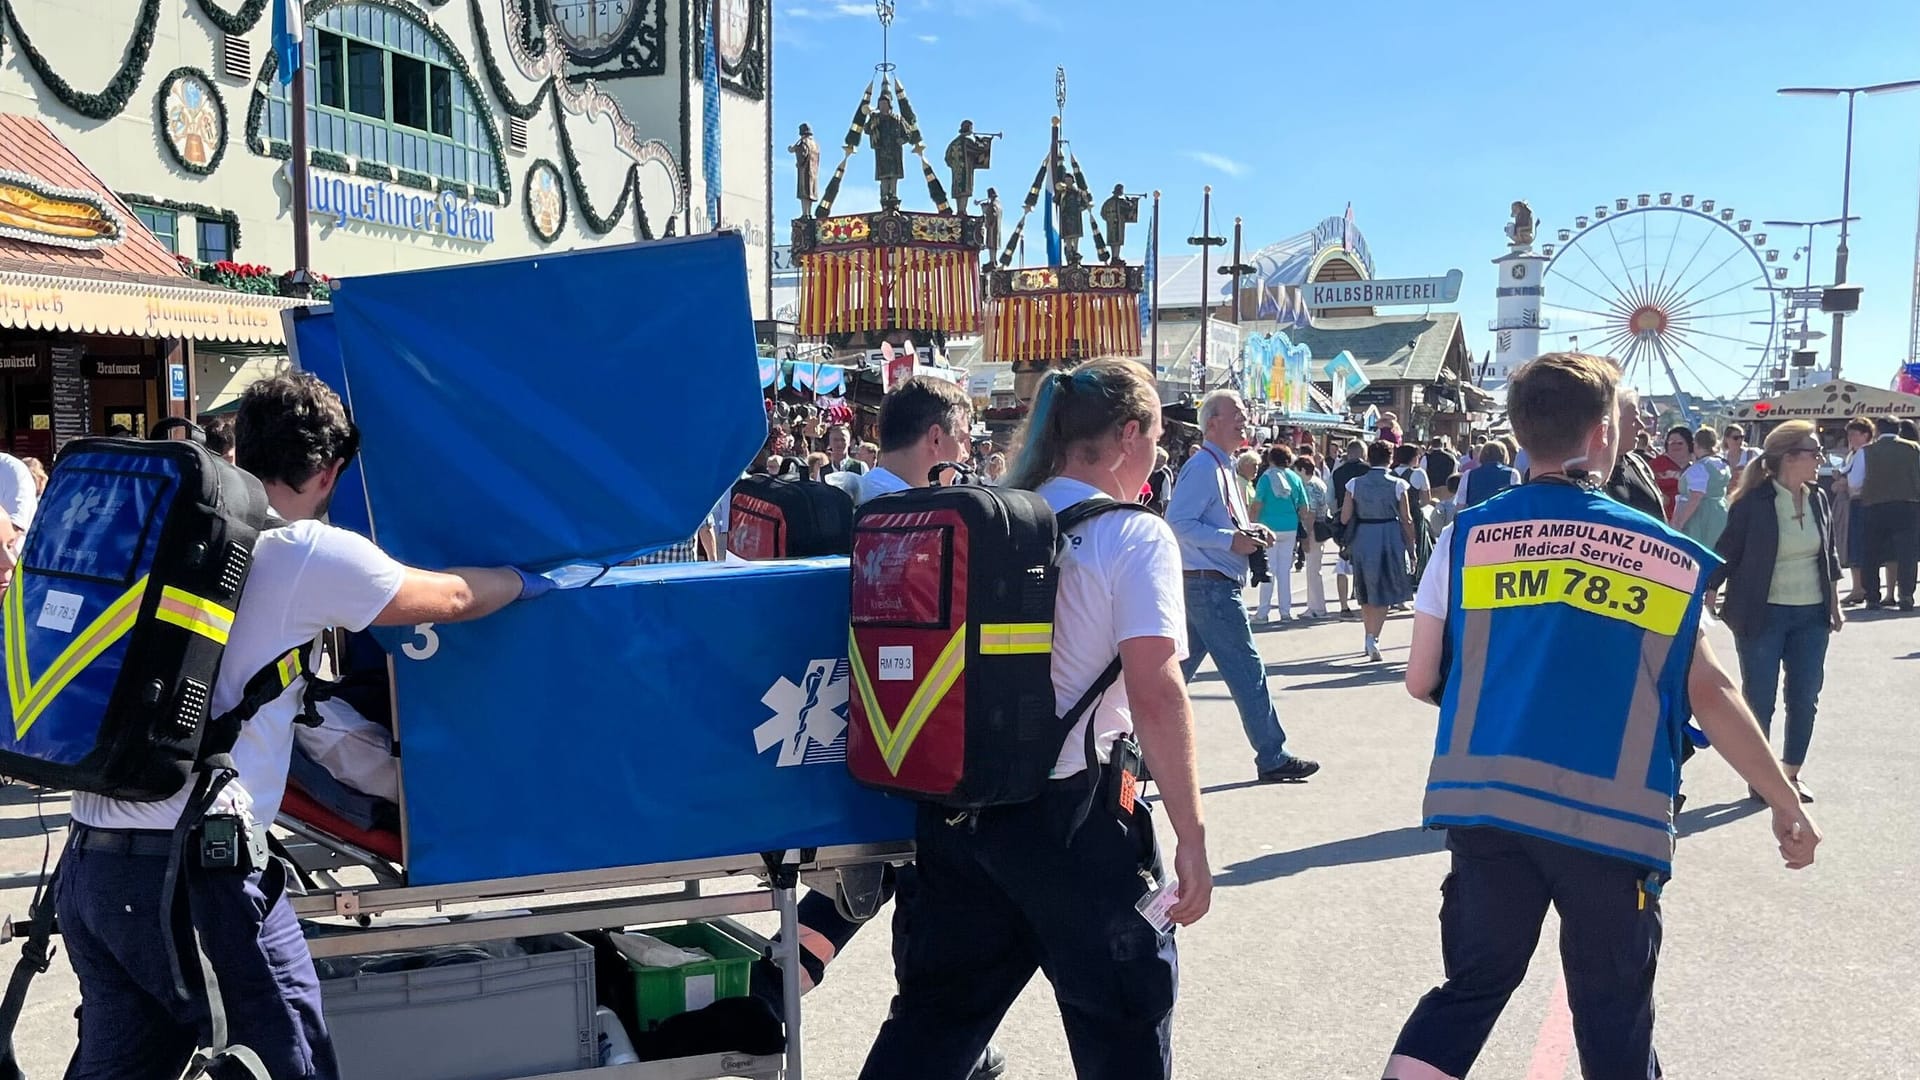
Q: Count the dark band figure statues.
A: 6